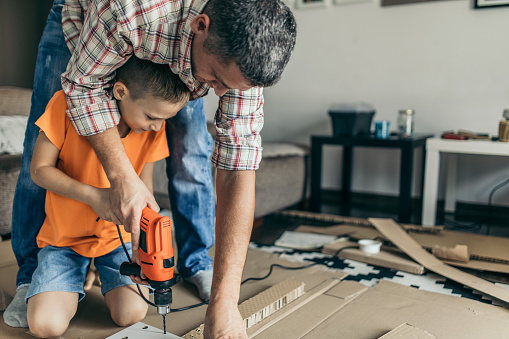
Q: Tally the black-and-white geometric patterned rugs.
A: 1